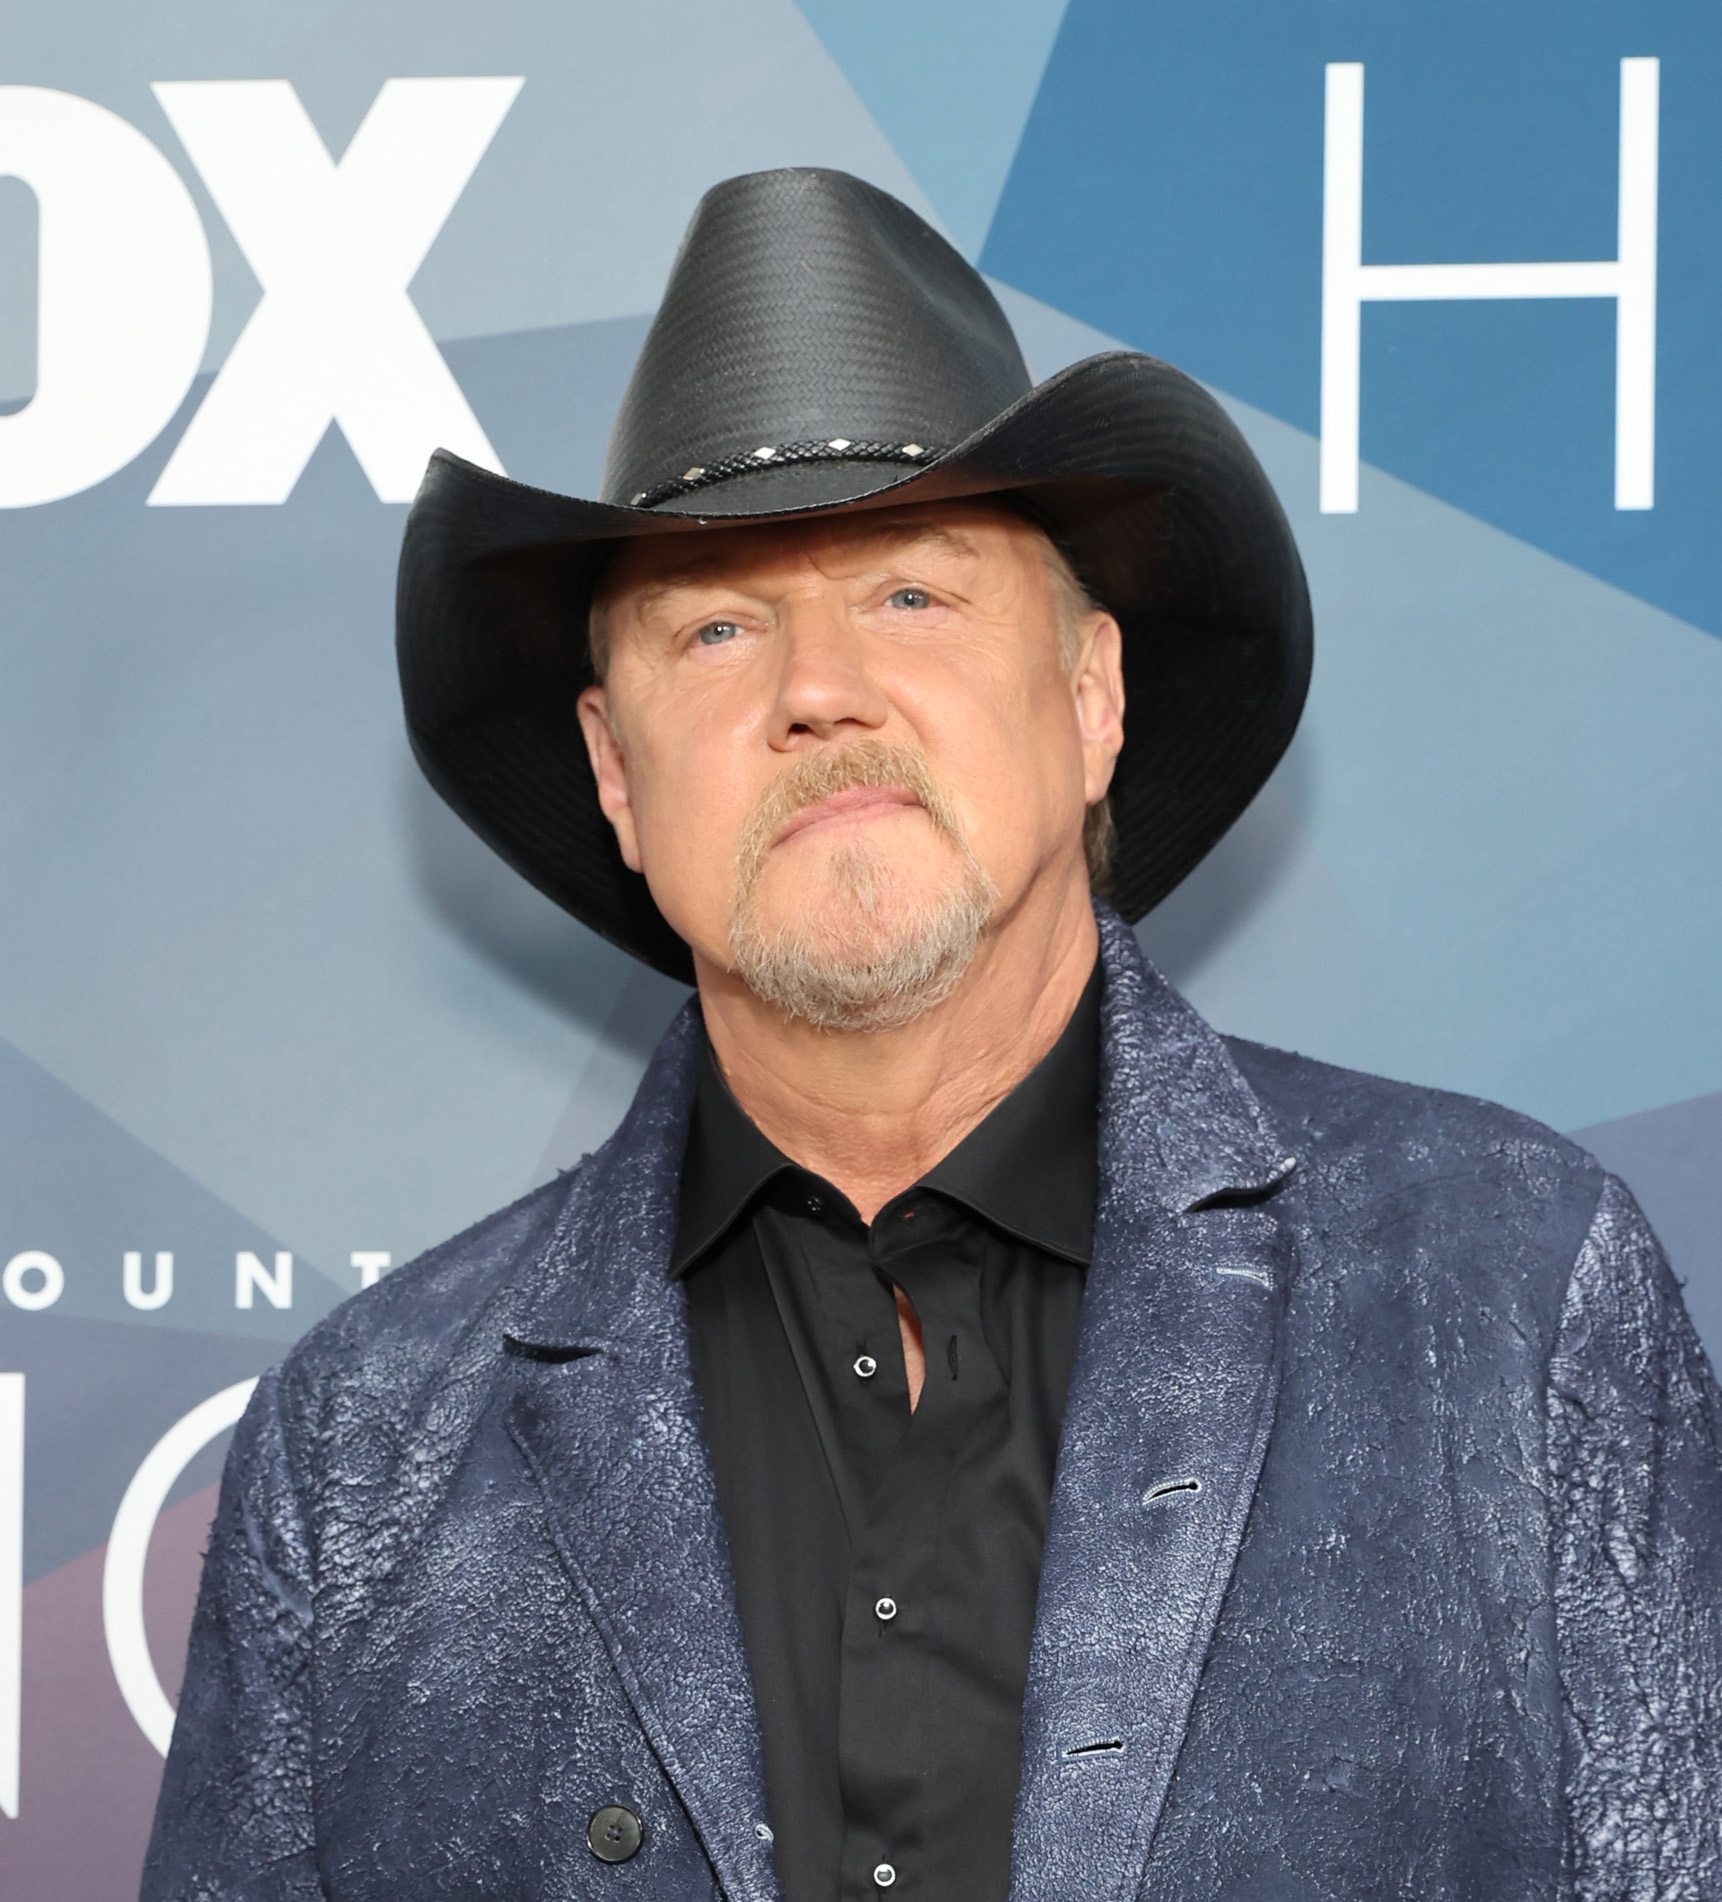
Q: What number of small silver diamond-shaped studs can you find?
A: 5